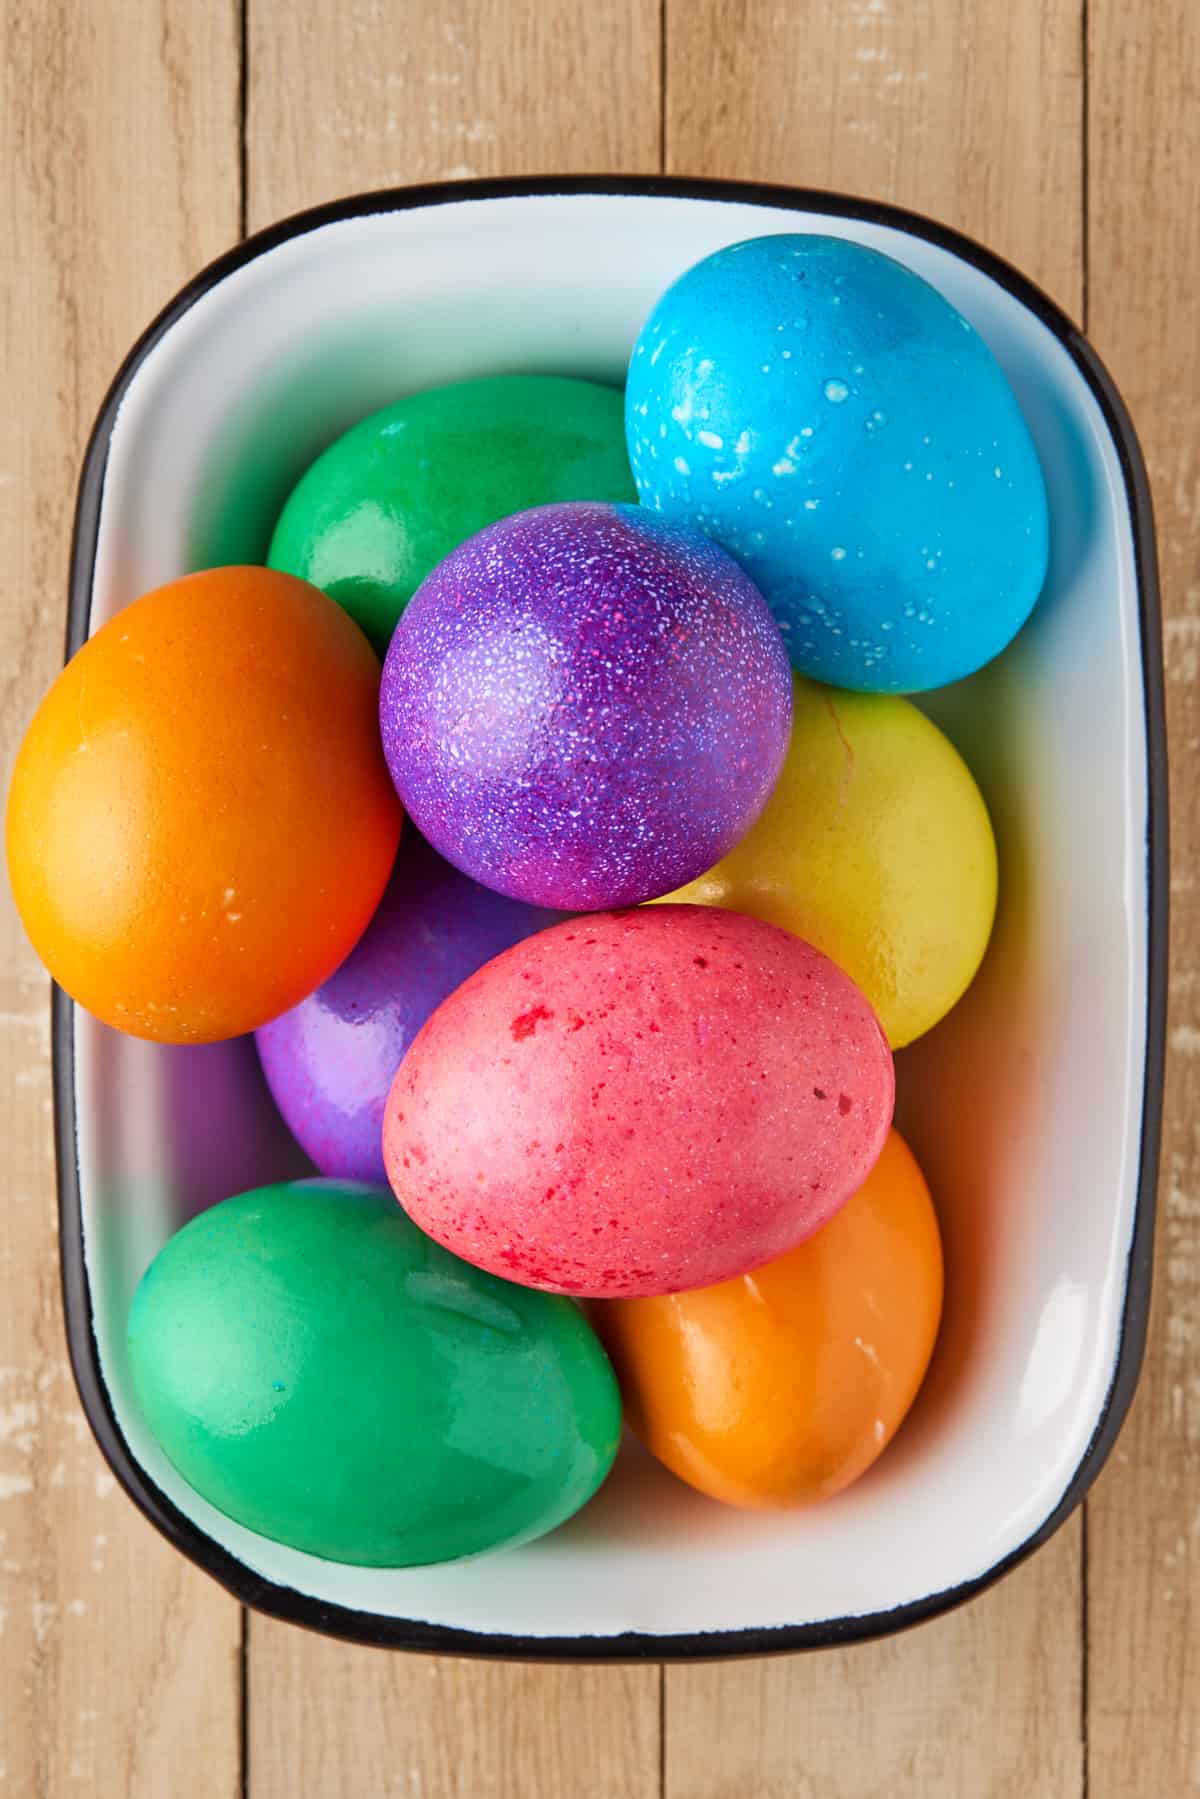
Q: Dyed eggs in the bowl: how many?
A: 9